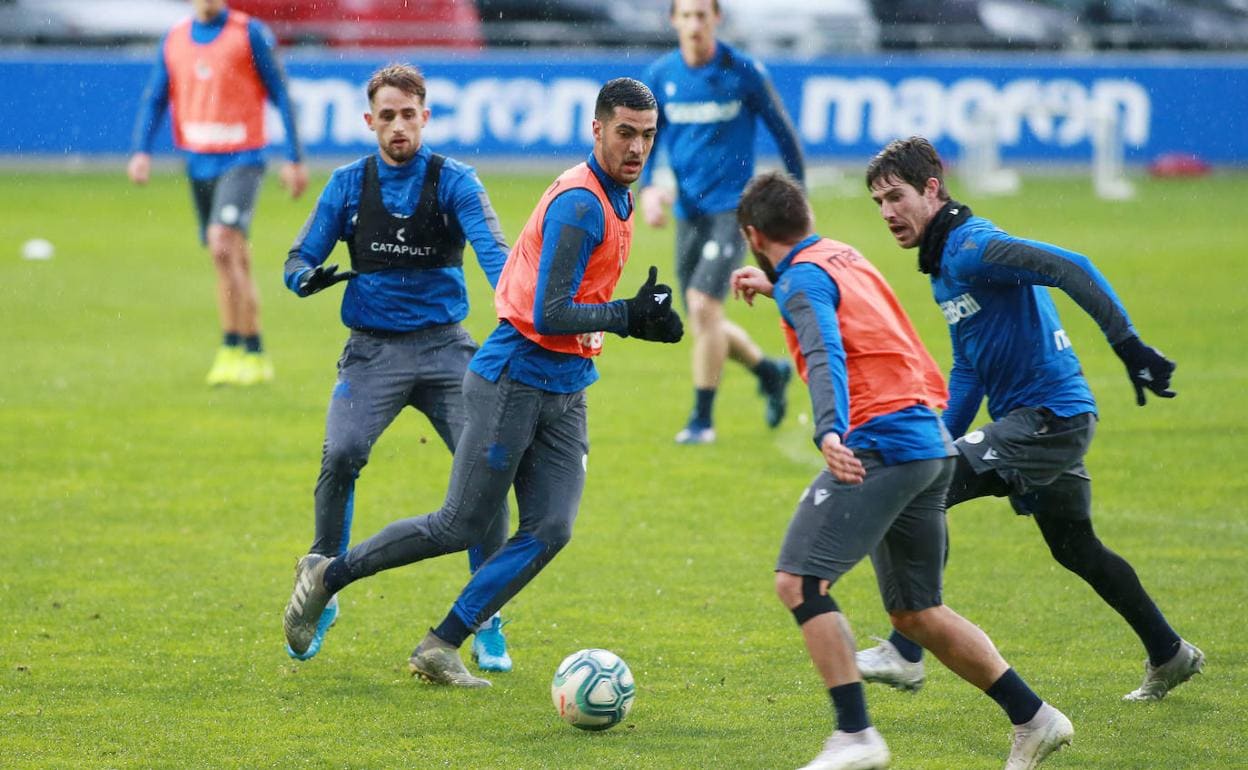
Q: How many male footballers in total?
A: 6